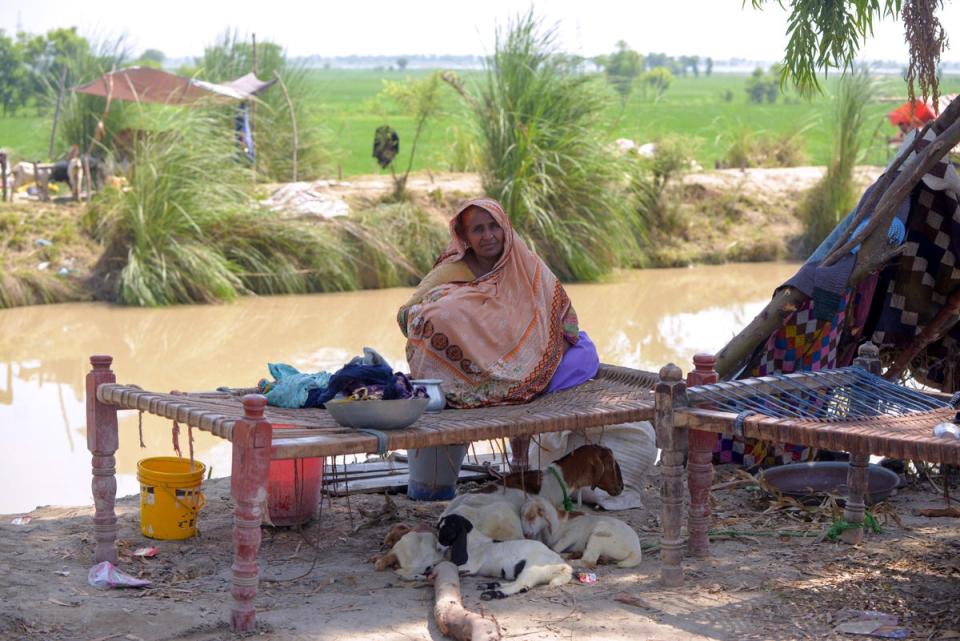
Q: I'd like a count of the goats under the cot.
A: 4